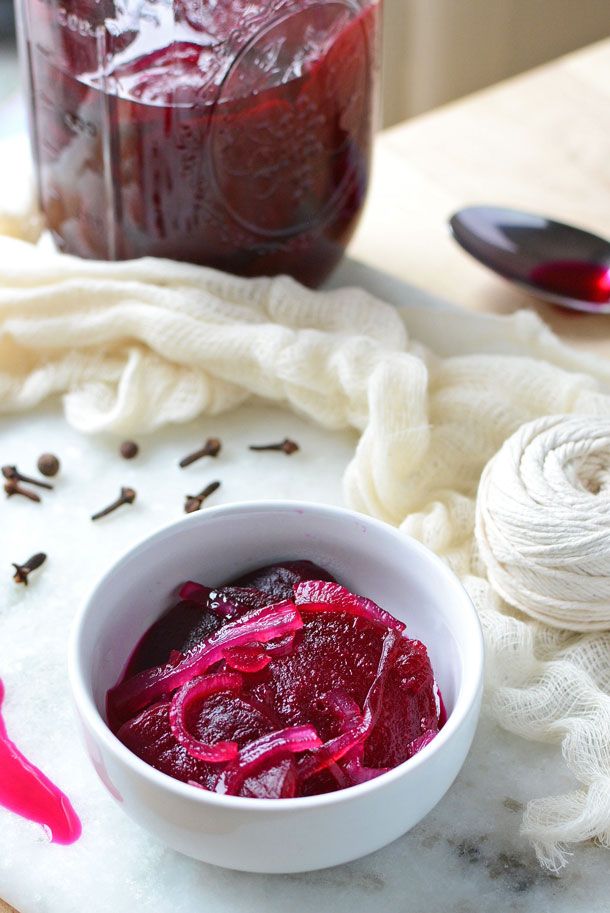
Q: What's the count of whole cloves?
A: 7